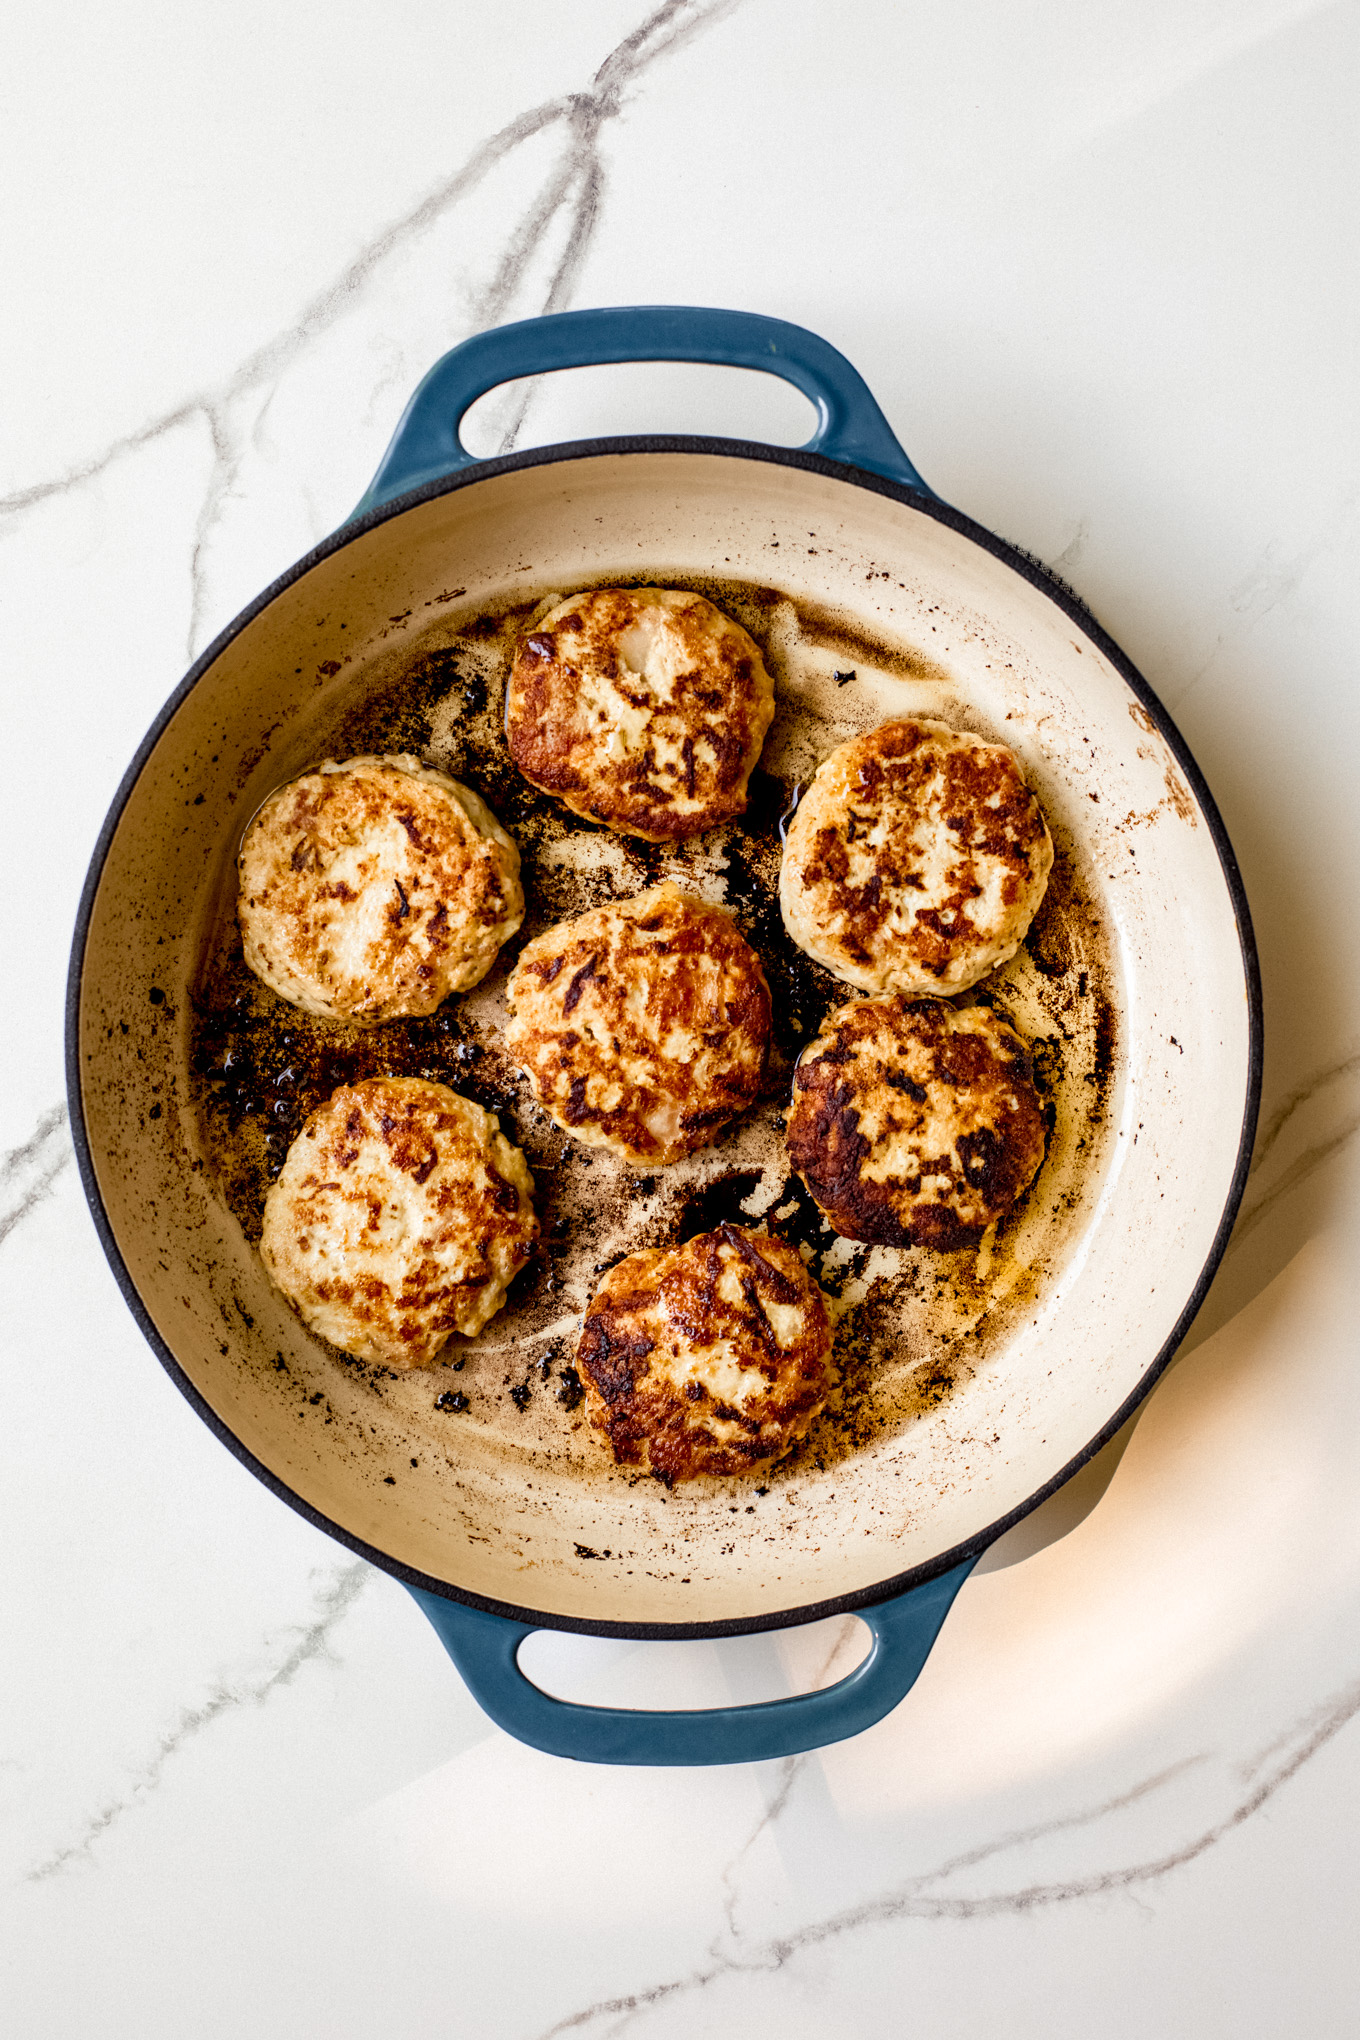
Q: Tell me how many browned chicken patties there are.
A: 7